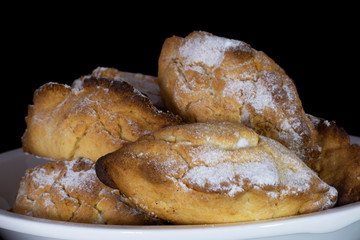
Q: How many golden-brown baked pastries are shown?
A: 6